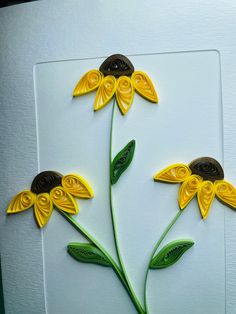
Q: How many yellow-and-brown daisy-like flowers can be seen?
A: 3